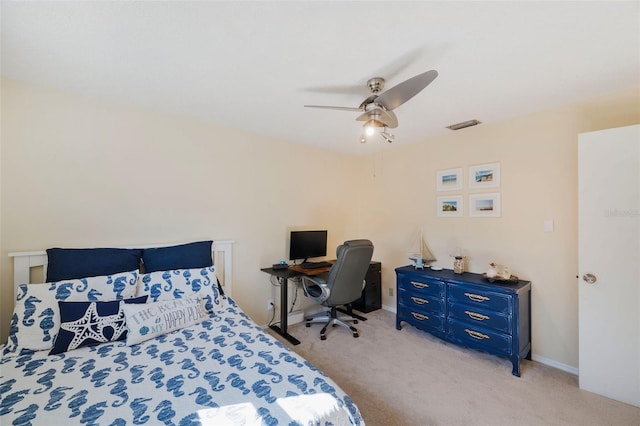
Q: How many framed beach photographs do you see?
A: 4